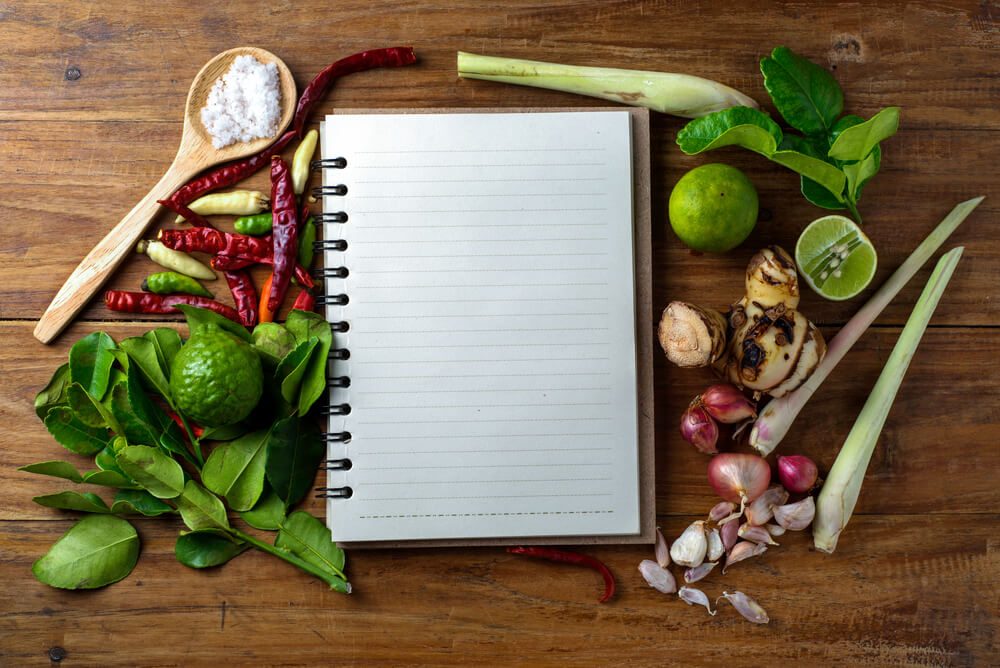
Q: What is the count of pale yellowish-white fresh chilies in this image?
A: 3